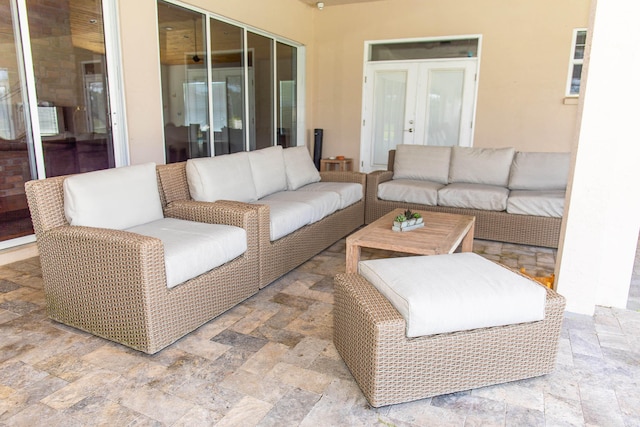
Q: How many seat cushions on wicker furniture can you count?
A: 8